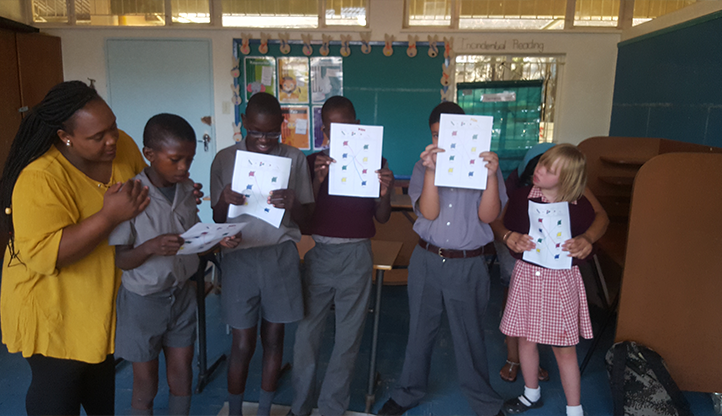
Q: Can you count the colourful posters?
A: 5